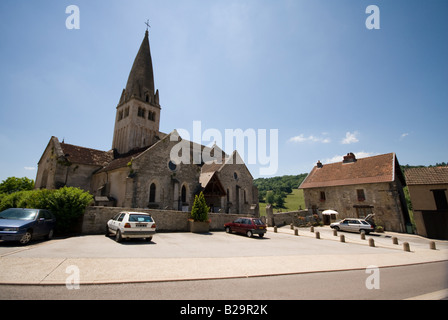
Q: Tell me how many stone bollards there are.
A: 12